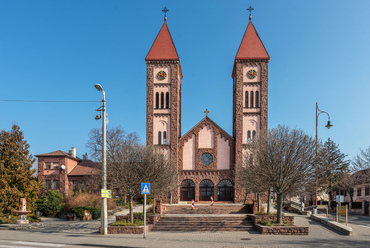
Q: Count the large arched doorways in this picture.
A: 3